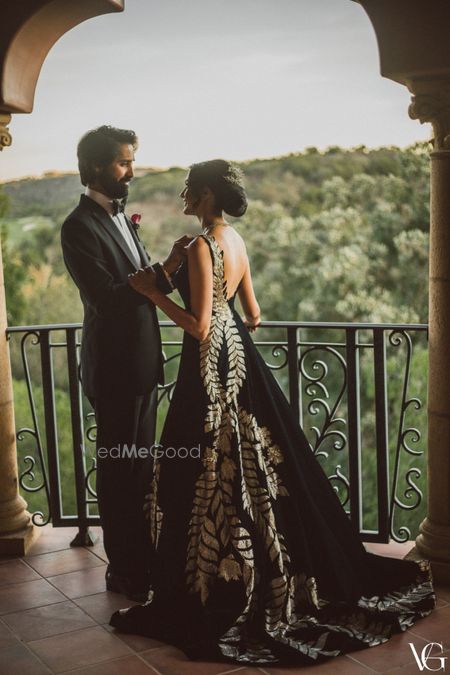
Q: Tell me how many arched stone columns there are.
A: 2